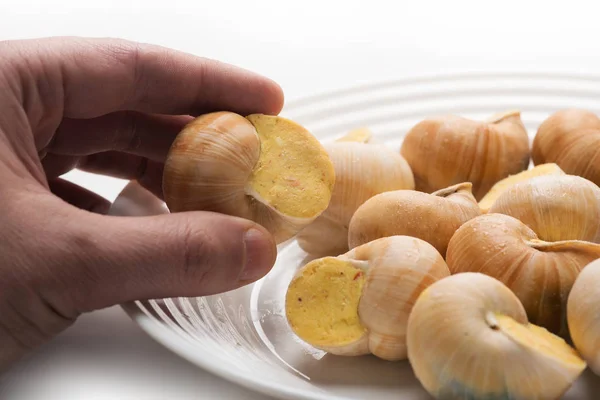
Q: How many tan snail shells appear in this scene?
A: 10